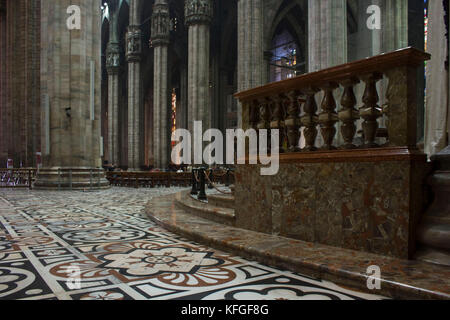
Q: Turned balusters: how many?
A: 8